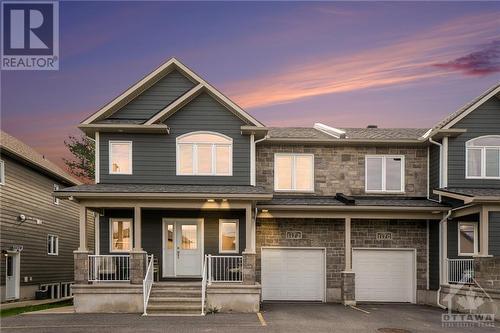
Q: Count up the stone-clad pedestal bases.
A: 5